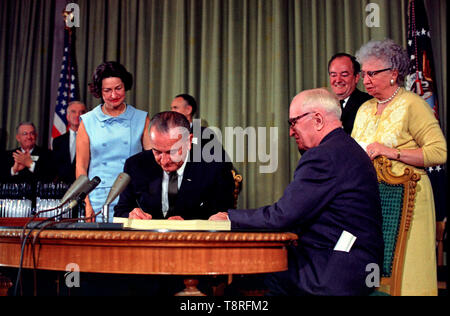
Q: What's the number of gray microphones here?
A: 2